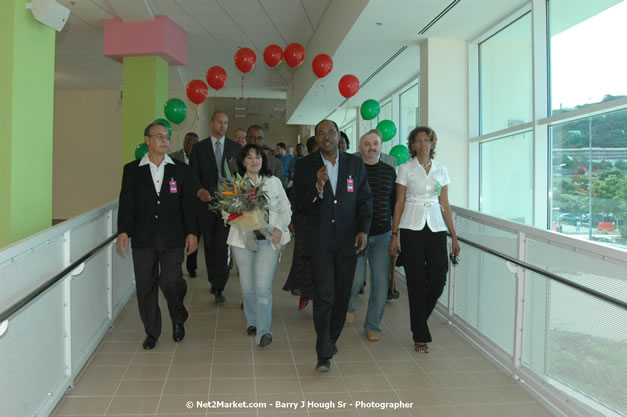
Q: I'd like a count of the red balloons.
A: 7